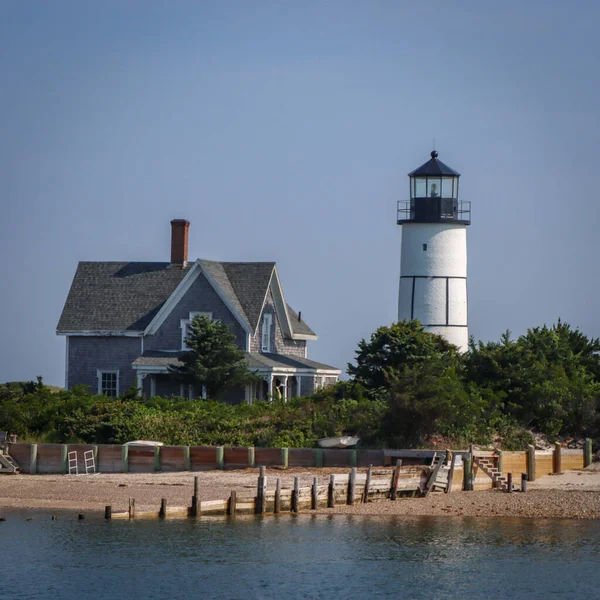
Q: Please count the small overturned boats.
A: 2